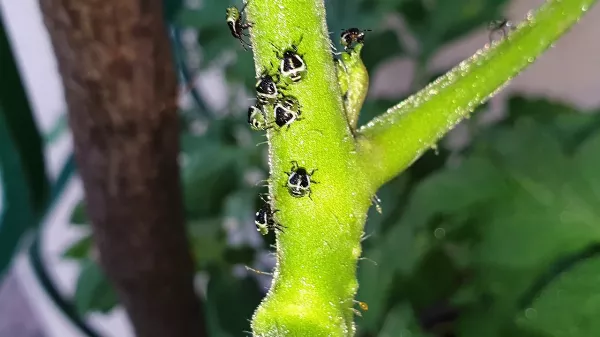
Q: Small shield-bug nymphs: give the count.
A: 8